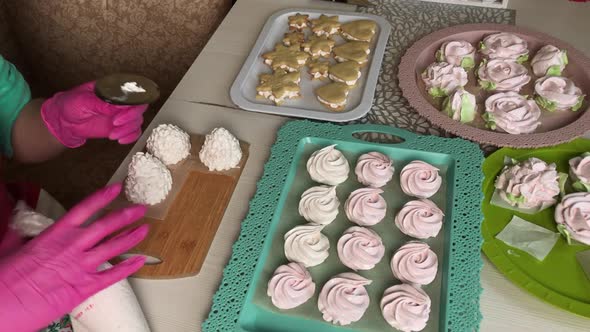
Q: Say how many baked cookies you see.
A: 11